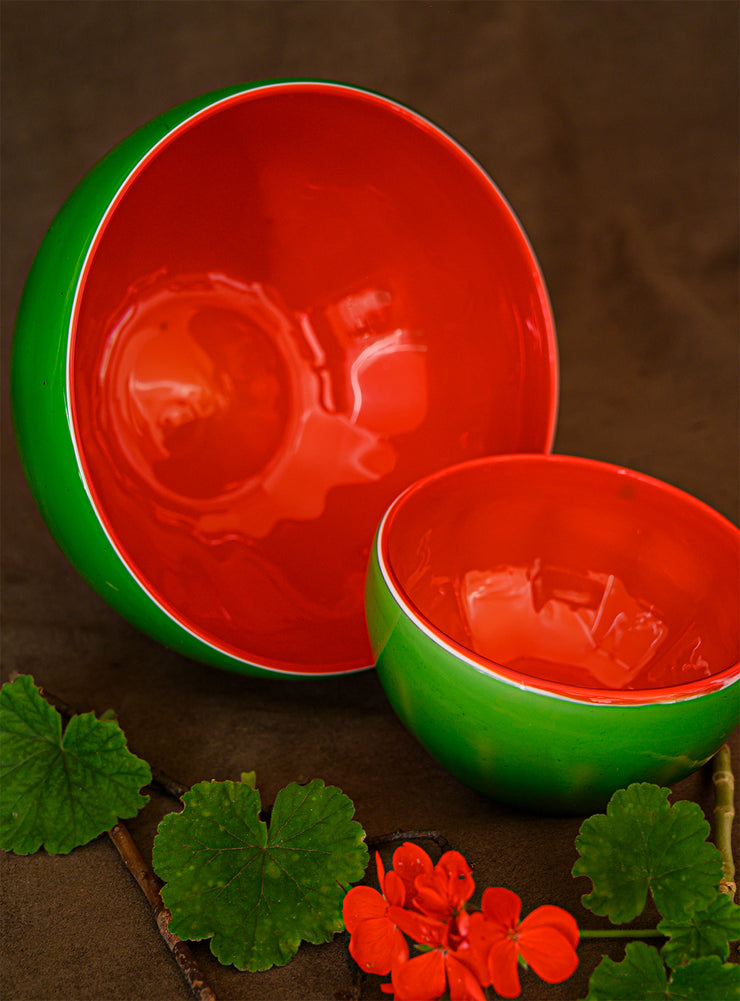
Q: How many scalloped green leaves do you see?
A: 5